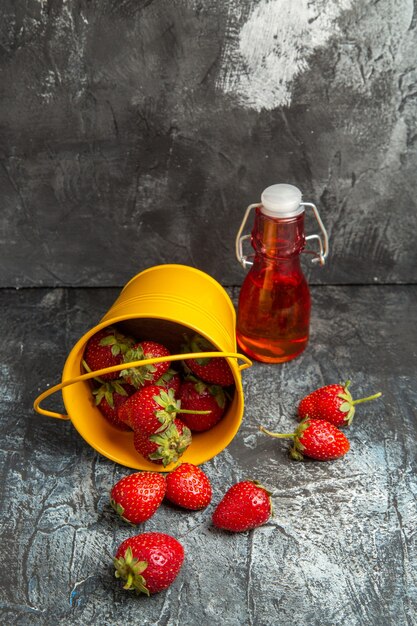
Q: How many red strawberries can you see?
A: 14